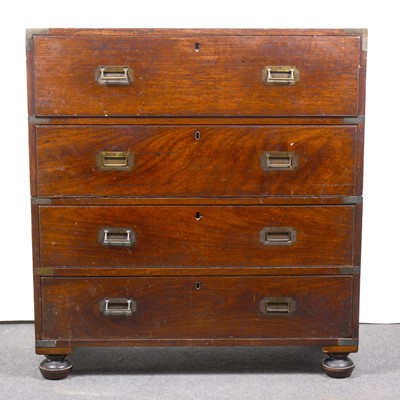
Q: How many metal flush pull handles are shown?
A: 8